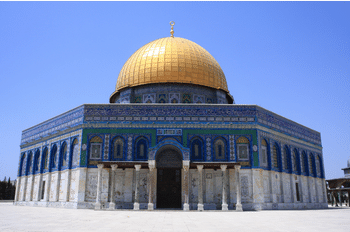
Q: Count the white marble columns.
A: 8